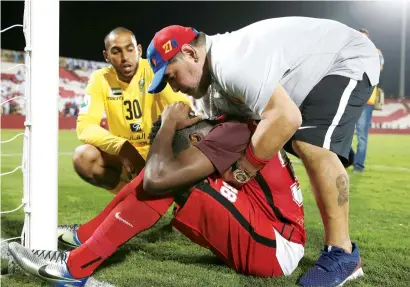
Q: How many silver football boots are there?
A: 2